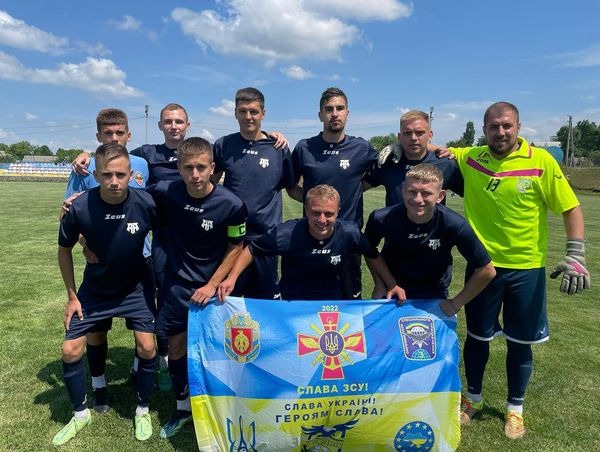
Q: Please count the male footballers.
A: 10